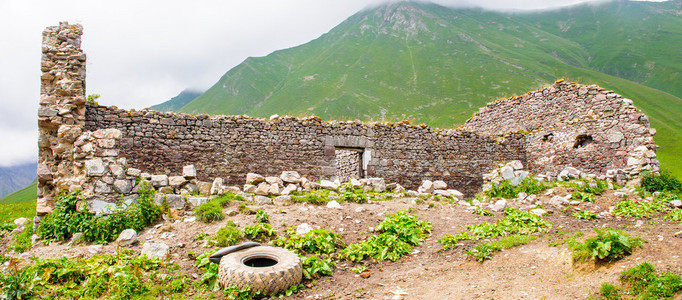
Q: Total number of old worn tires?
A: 1